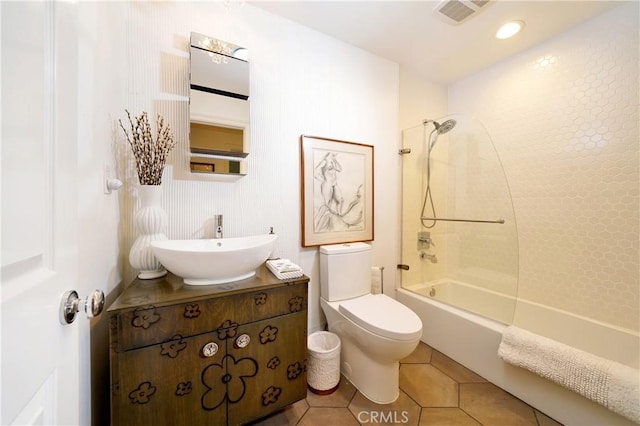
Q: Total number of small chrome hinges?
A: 2